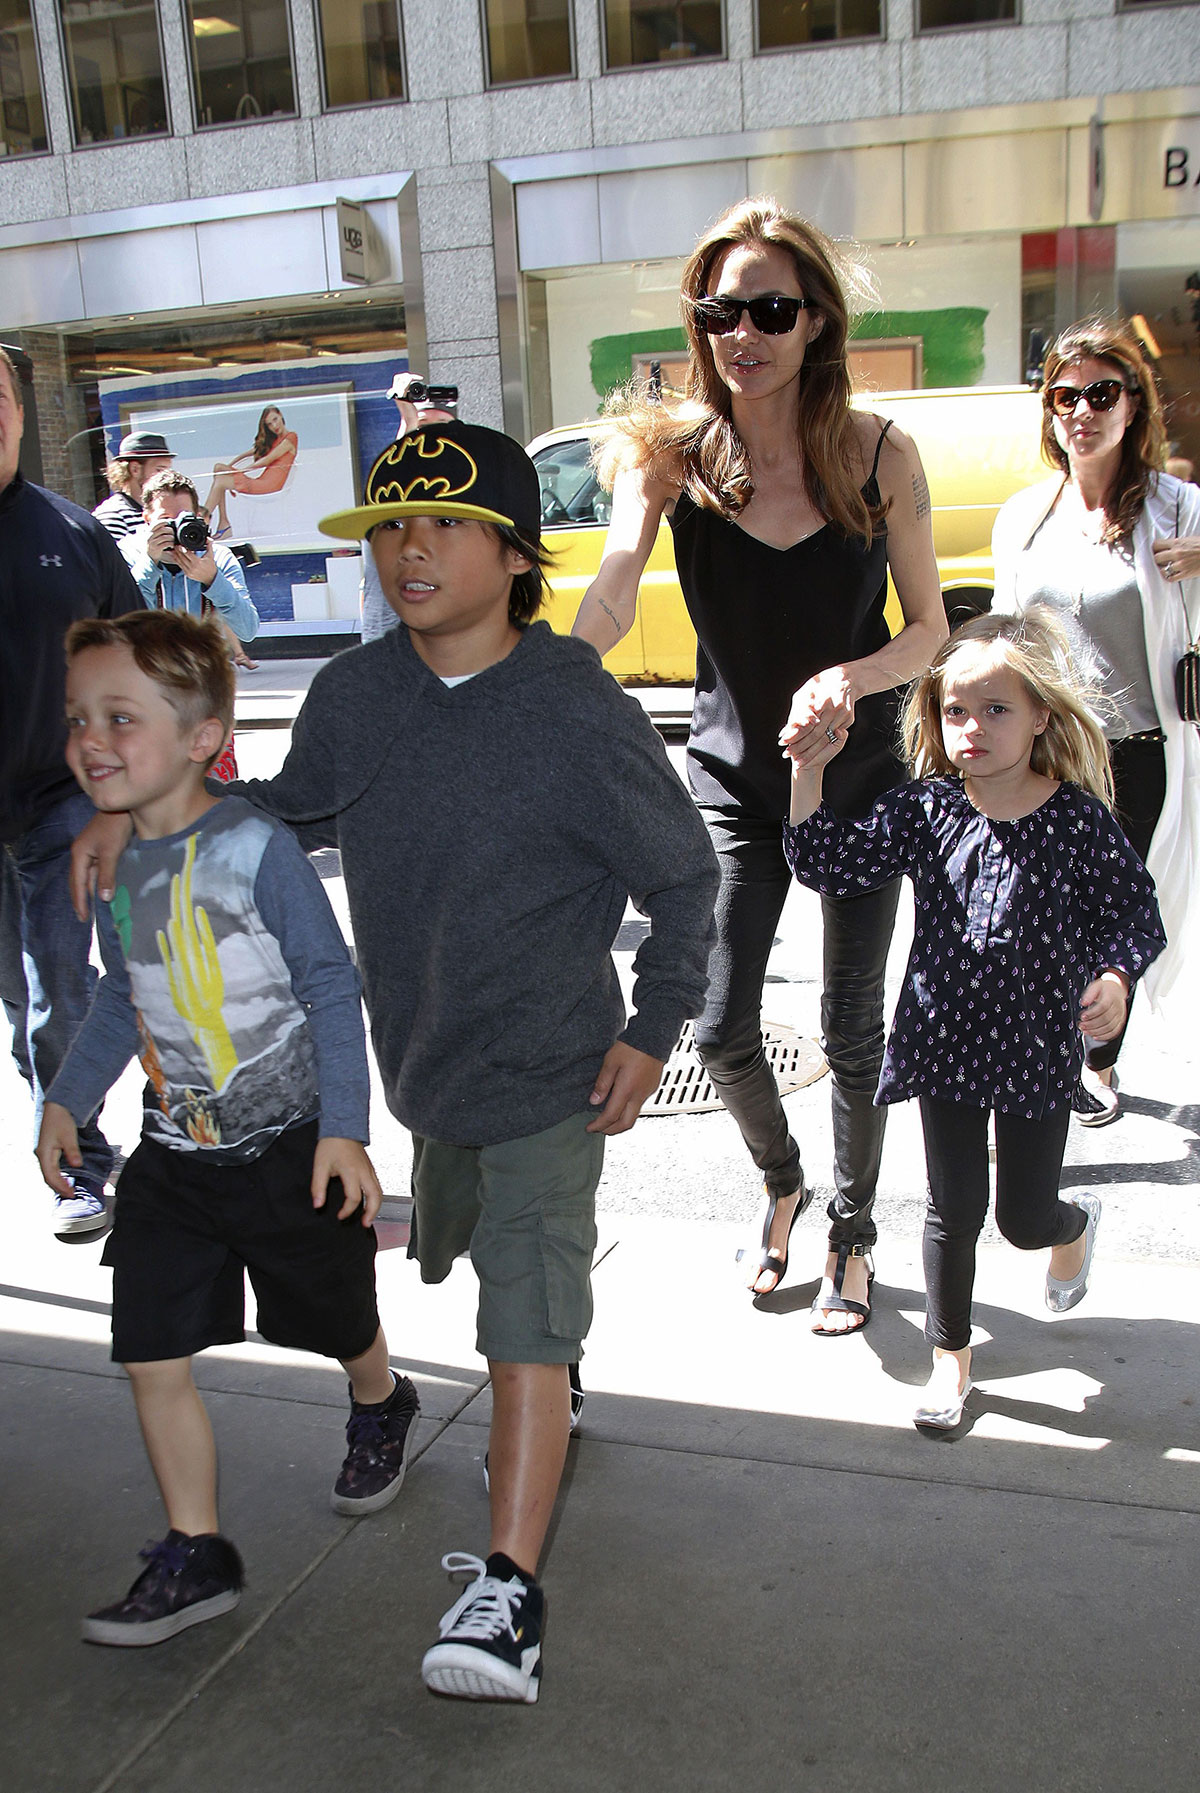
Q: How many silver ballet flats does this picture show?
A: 2